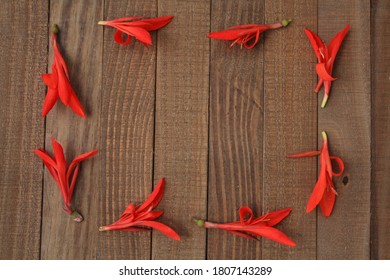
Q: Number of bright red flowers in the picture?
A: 8